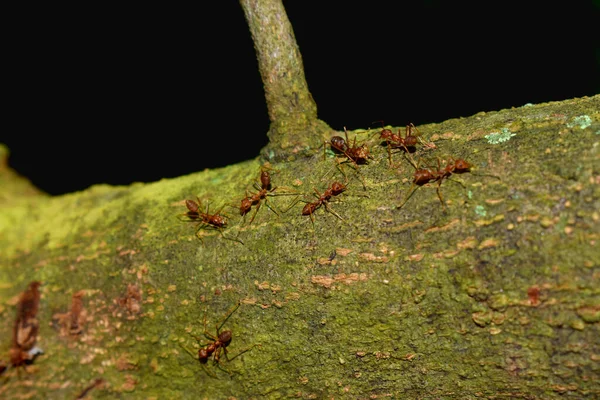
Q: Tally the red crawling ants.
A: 7